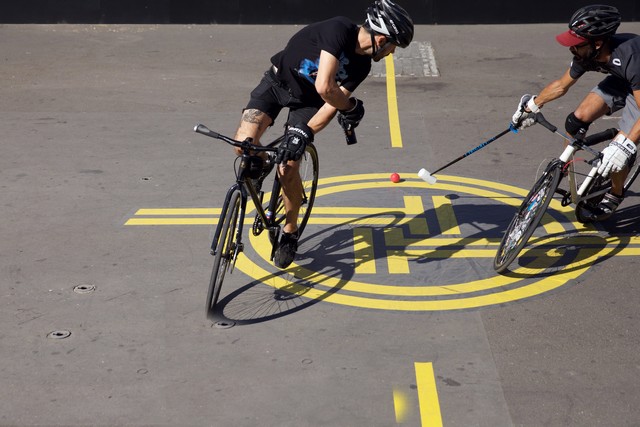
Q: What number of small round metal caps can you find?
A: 3